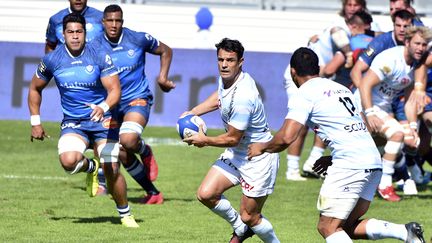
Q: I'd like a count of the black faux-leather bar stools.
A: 0